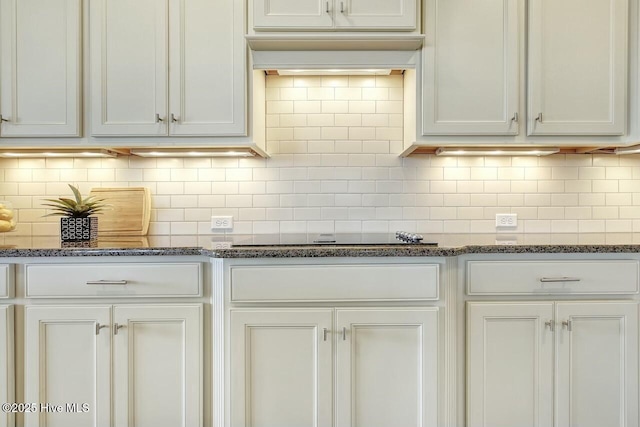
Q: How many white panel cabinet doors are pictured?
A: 13